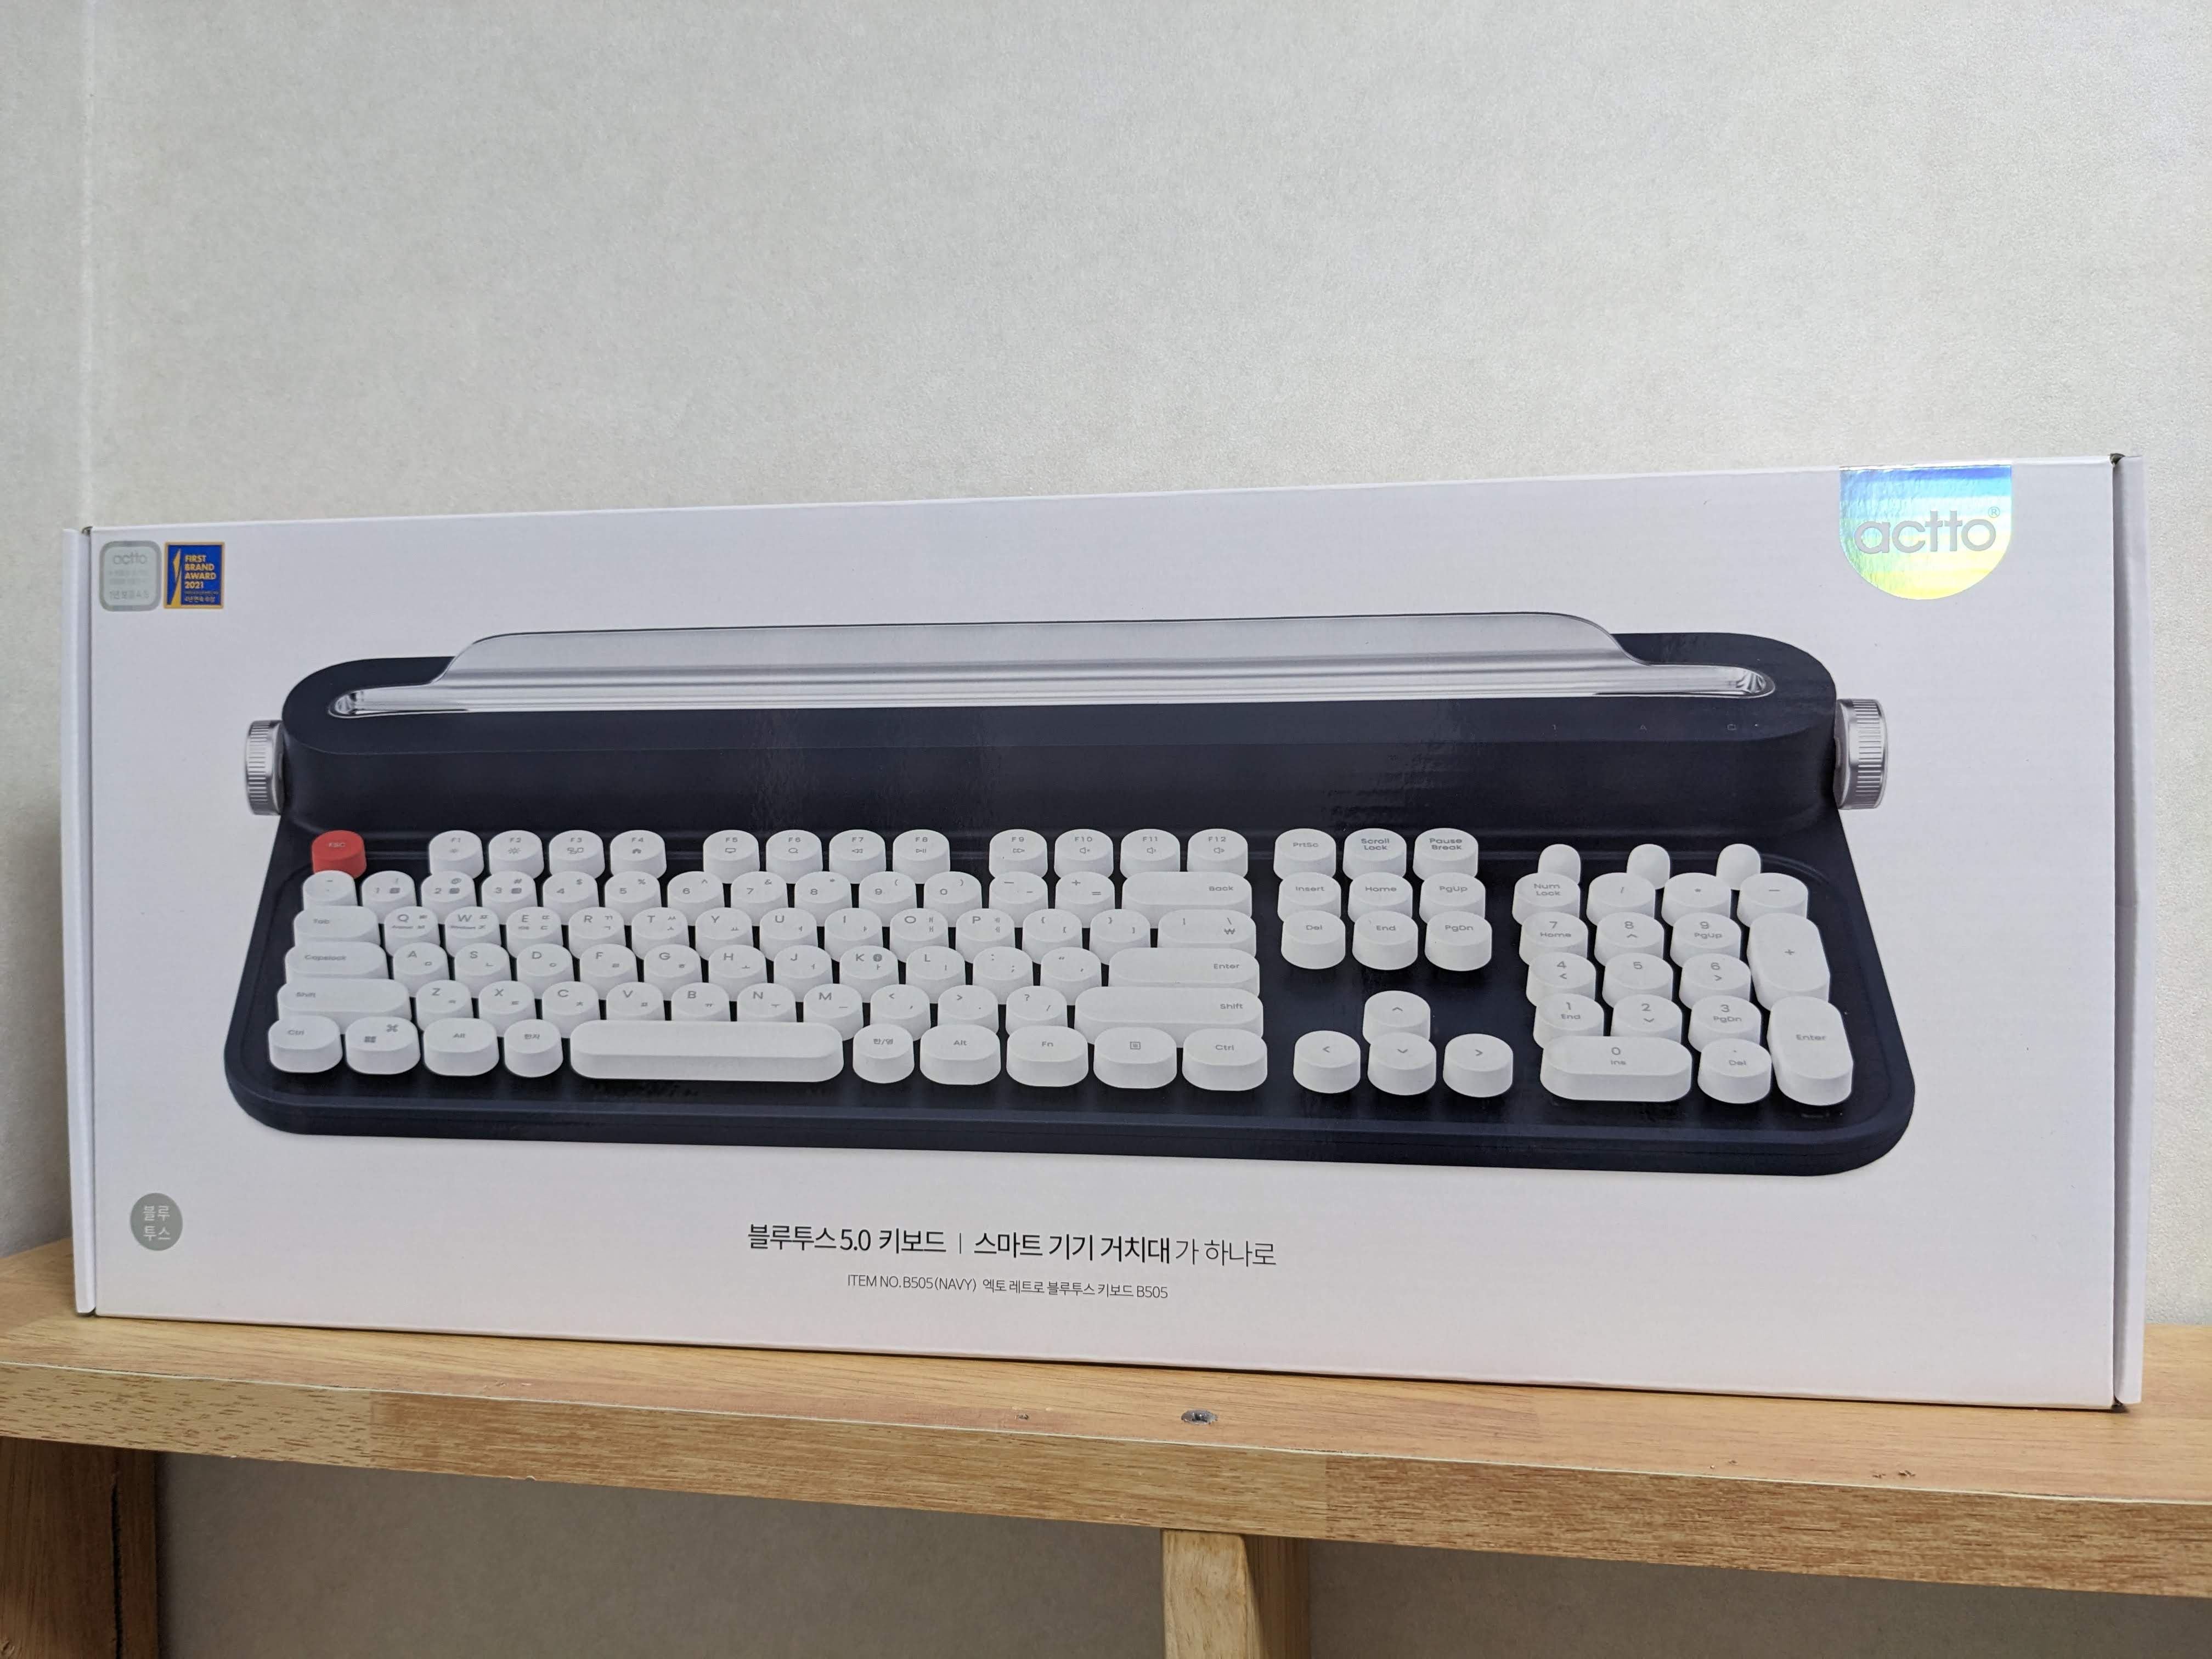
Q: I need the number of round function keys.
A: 12